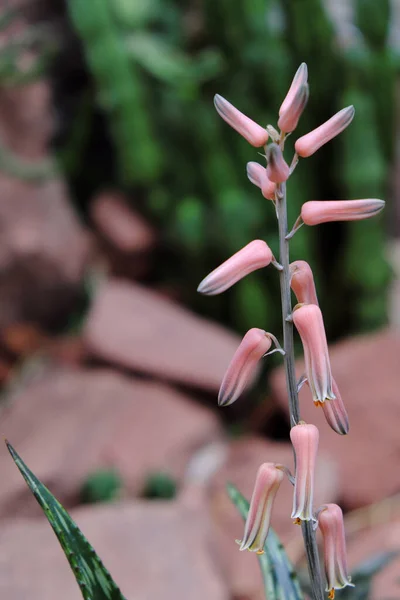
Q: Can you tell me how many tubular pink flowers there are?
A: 15